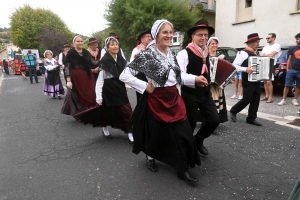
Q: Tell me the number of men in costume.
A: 6